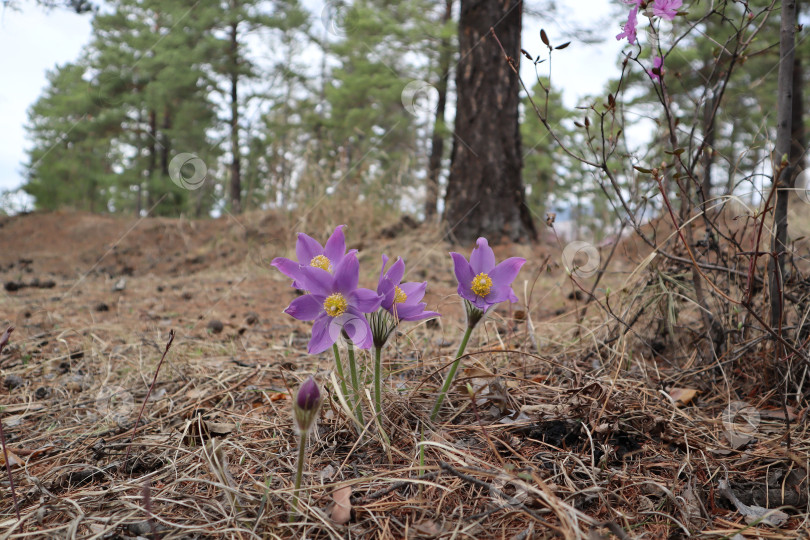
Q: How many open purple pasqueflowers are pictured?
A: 4